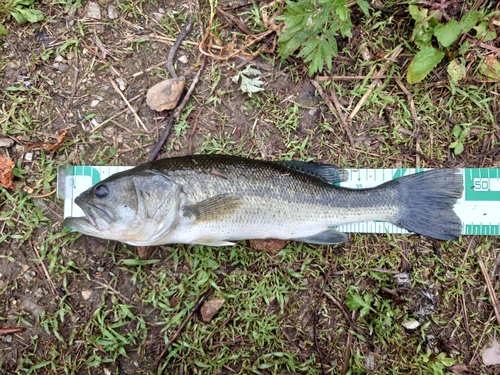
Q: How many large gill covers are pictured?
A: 1